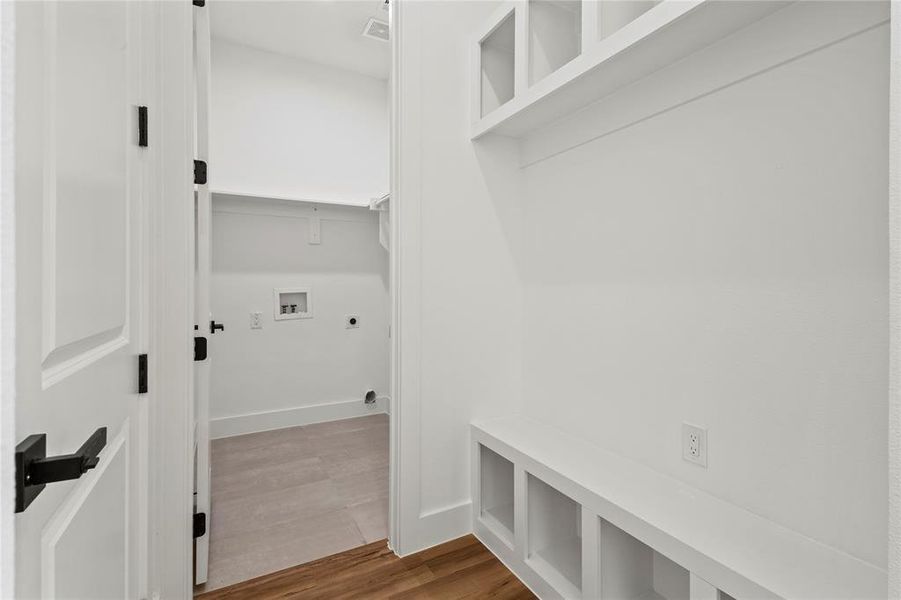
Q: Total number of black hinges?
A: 6